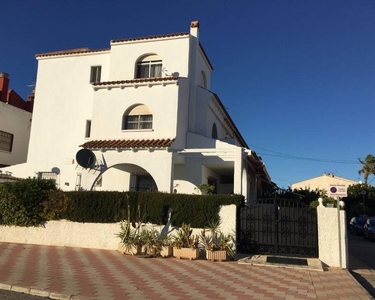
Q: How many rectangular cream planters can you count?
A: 4